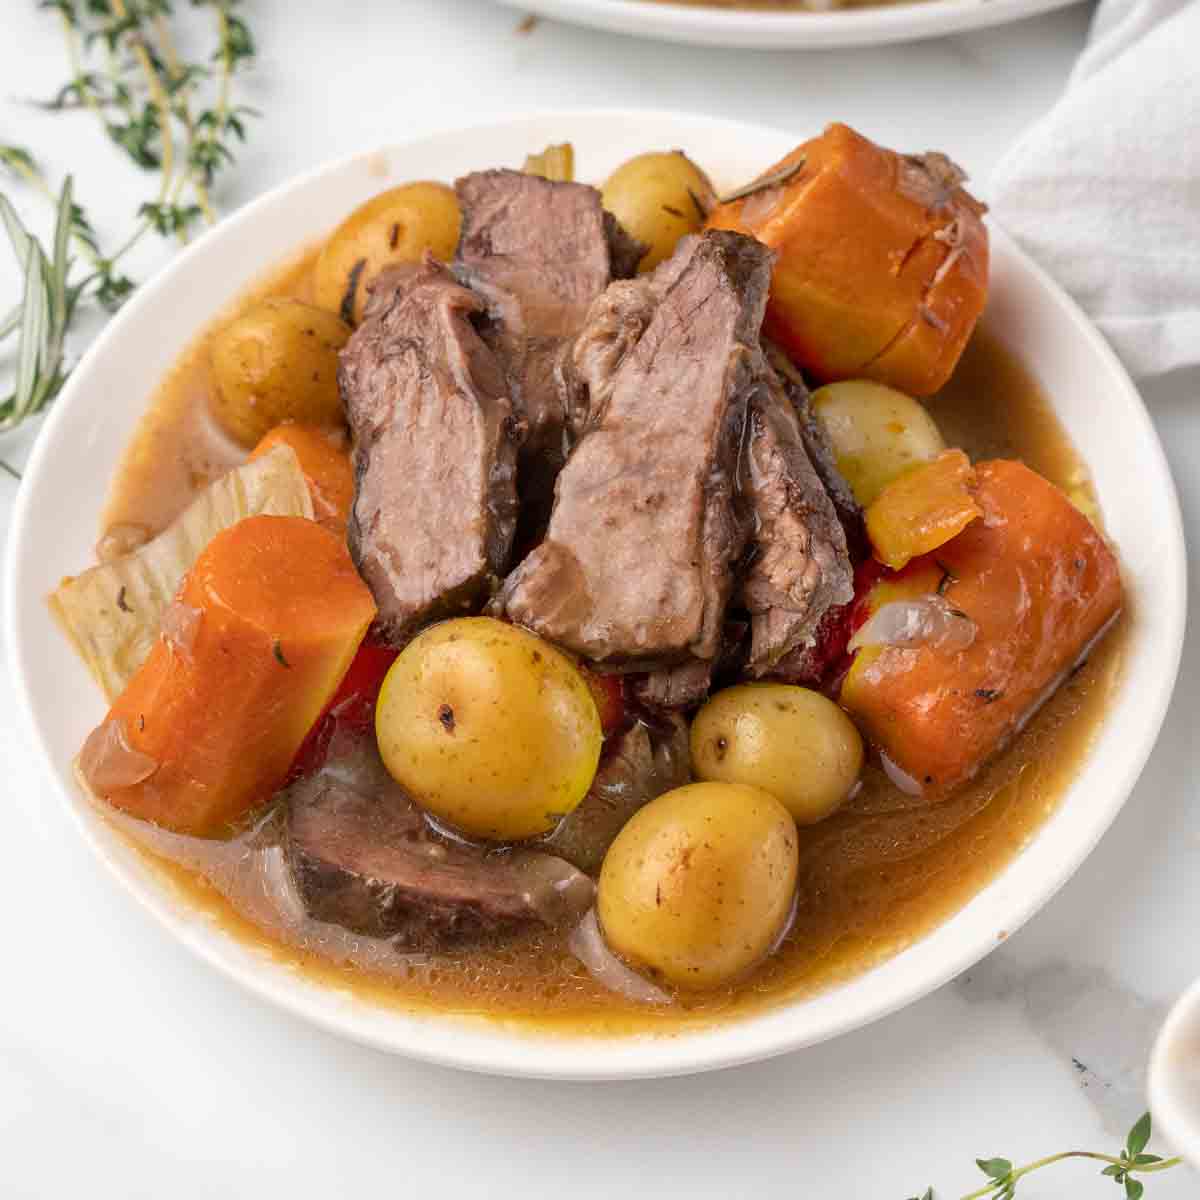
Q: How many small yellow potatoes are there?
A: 7